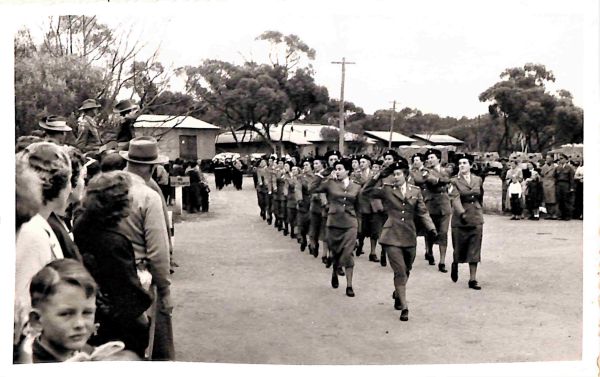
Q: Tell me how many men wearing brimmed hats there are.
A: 4